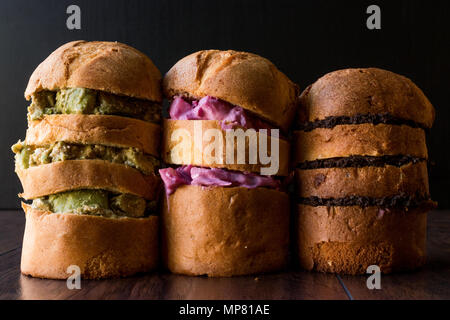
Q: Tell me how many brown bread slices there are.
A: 11